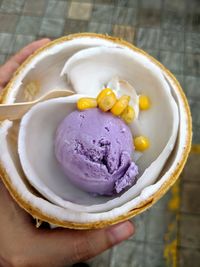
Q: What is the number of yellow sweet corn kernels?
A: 6